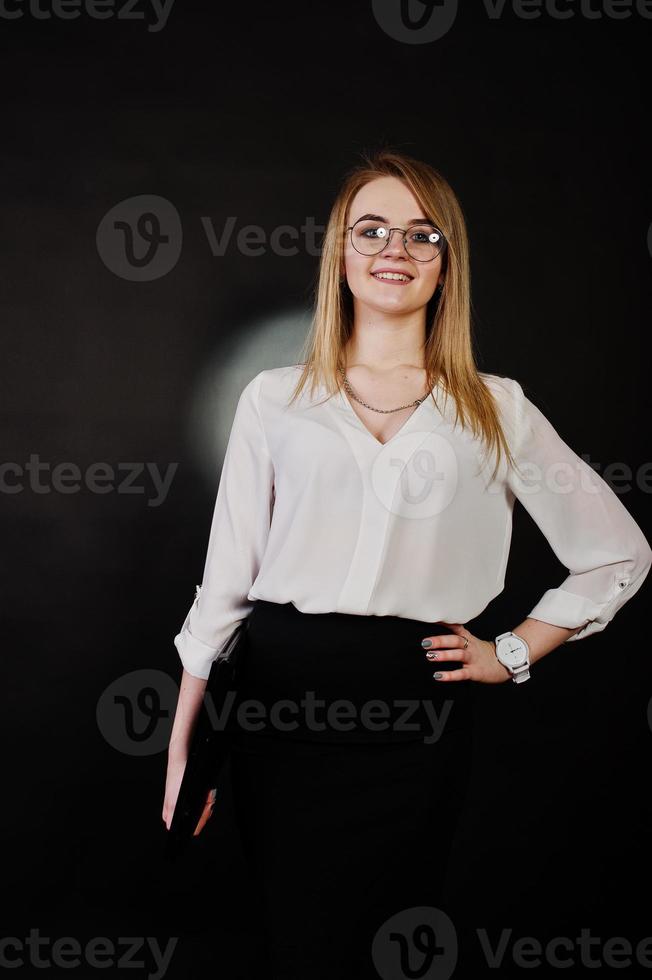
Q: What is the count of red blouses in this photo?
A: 0